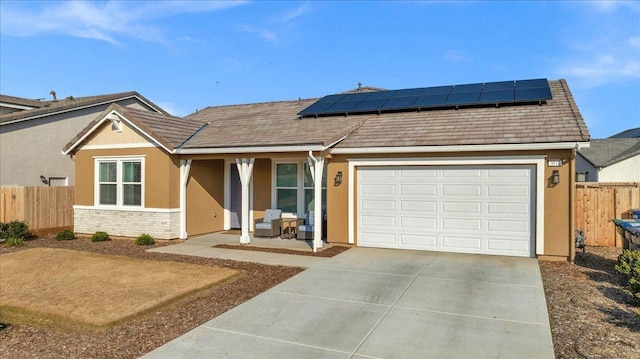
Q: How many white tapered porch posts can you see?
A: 3